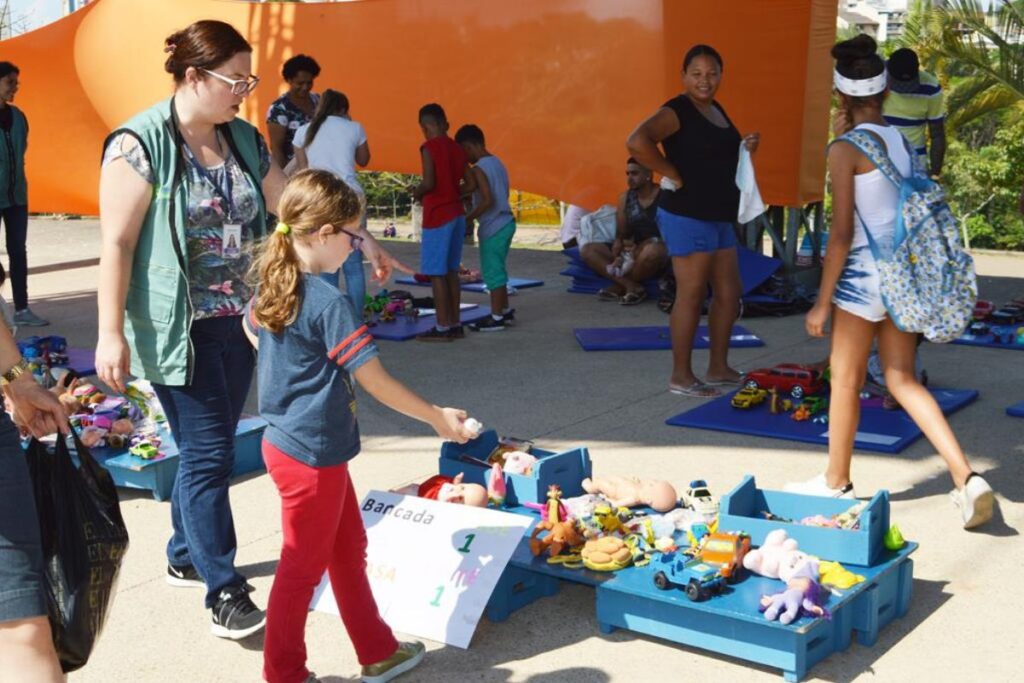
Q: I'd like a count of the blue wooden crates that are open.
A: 2